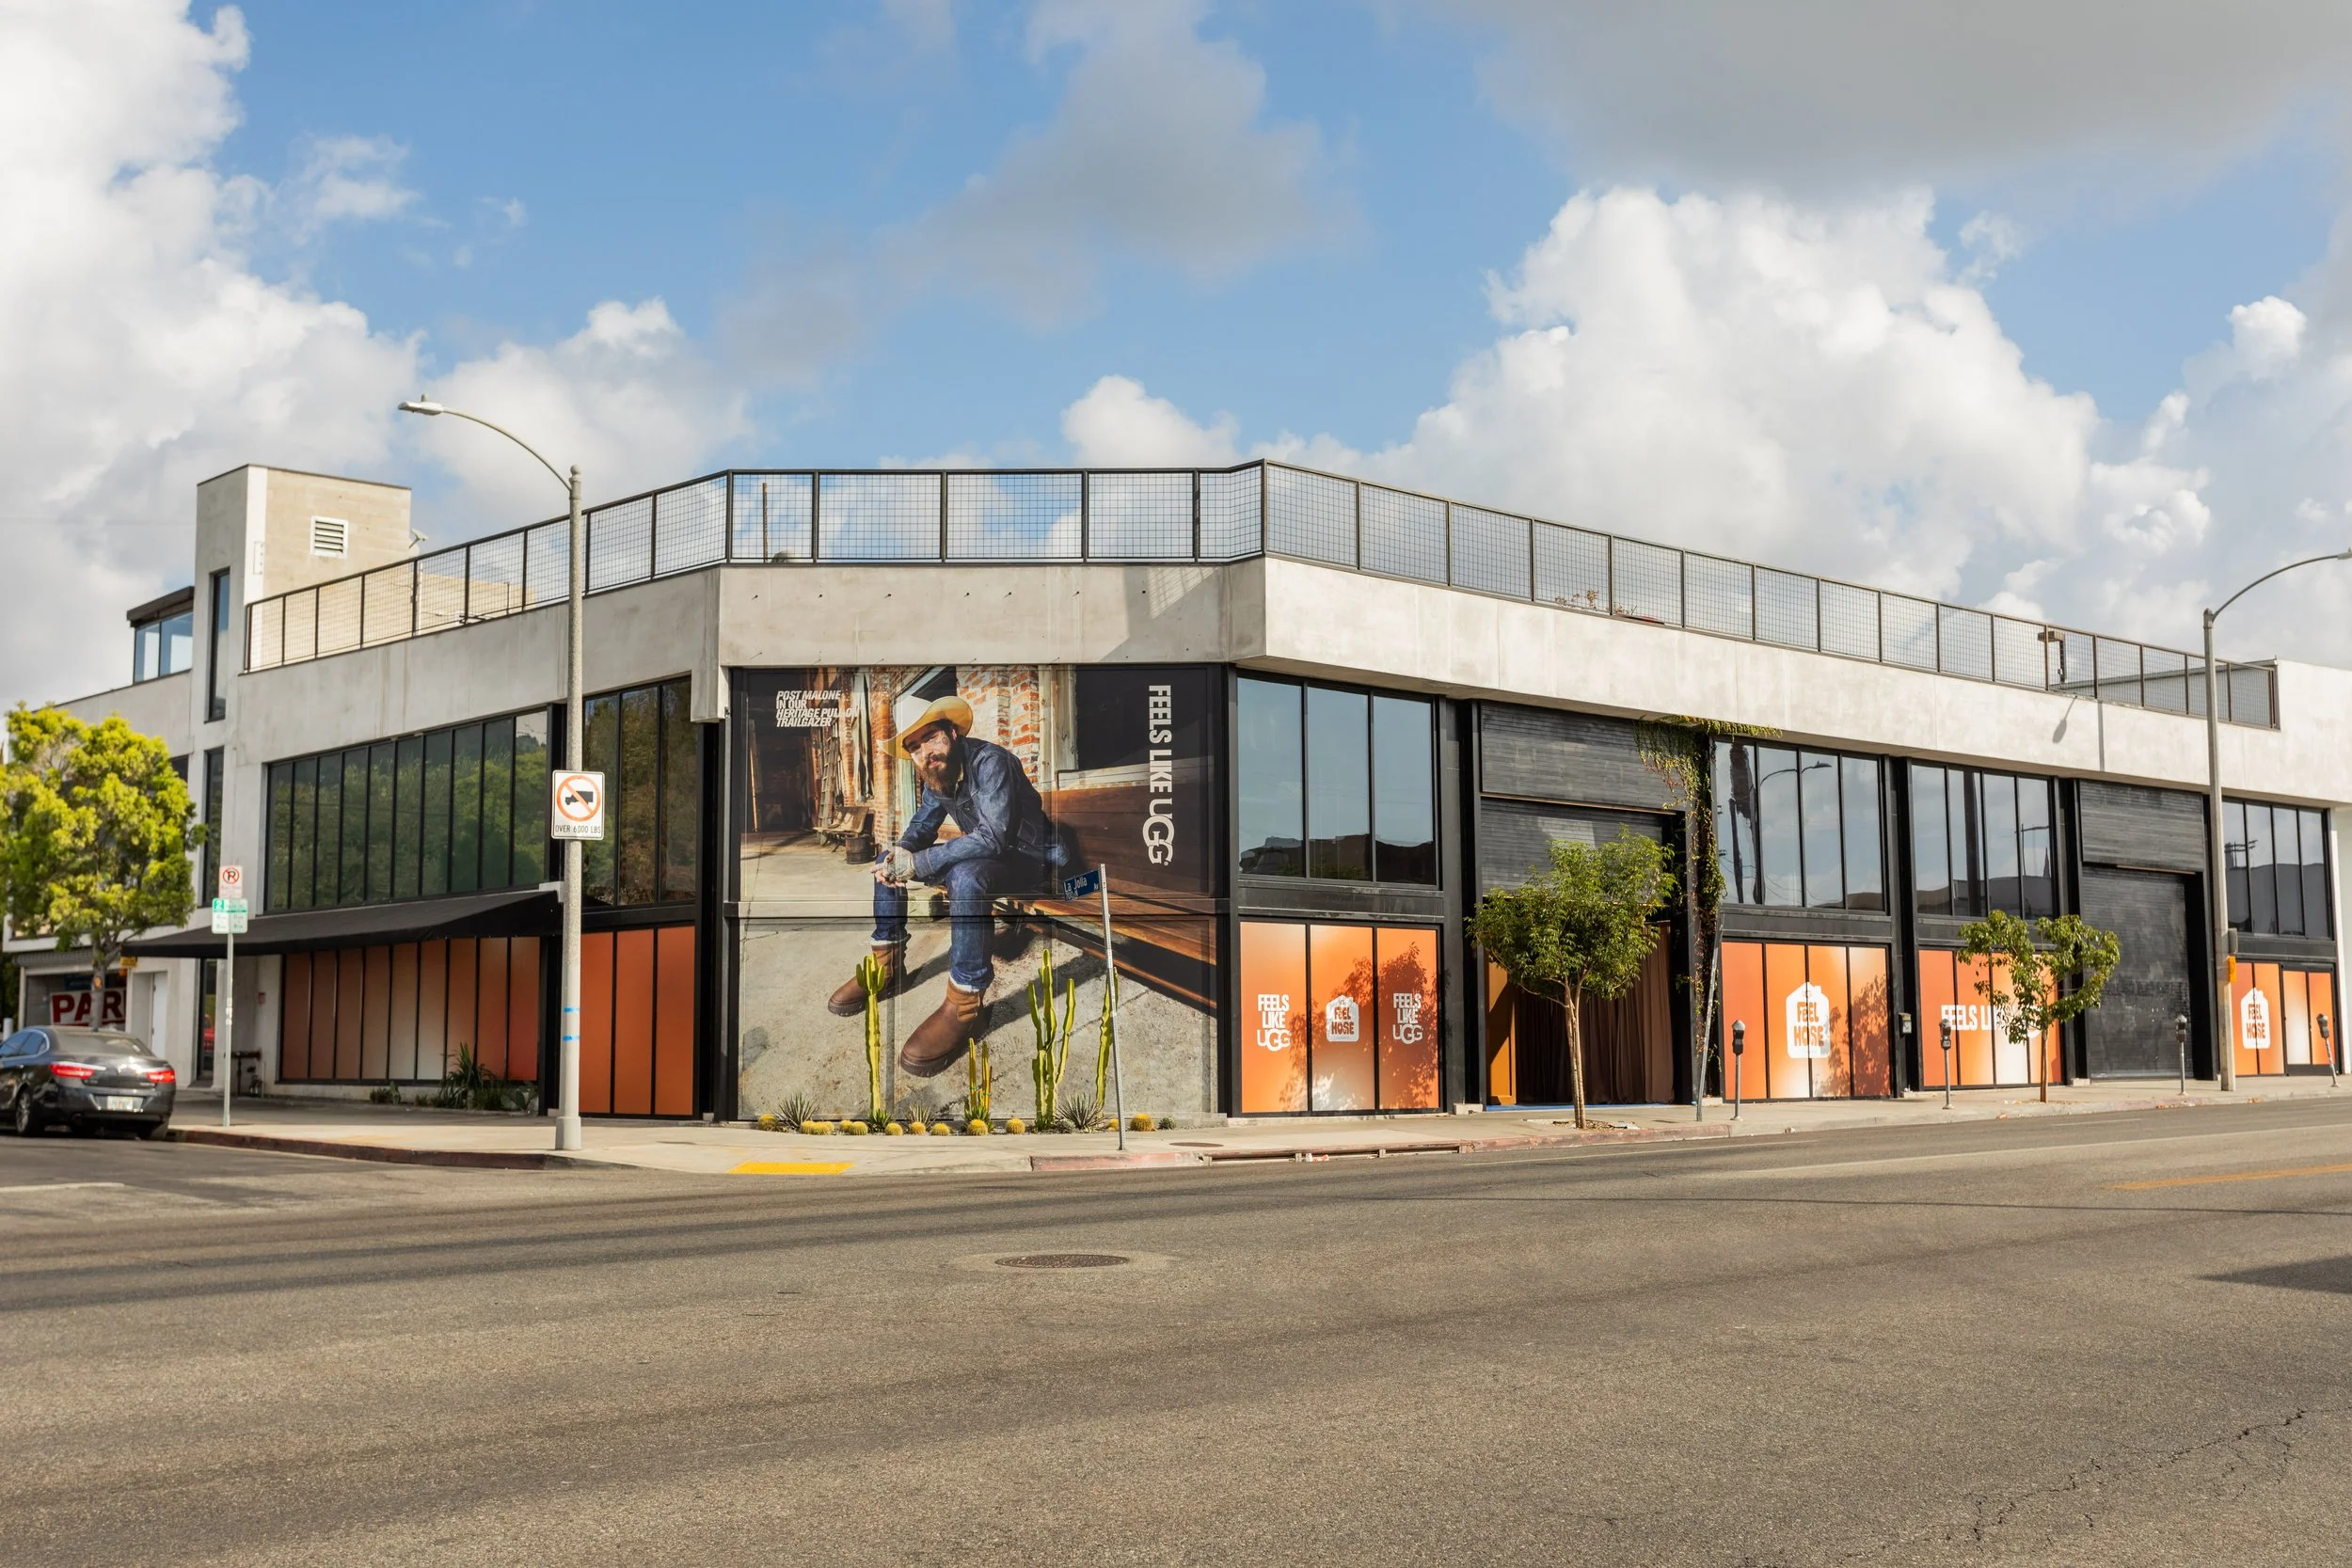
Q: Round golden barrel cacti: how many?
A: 13